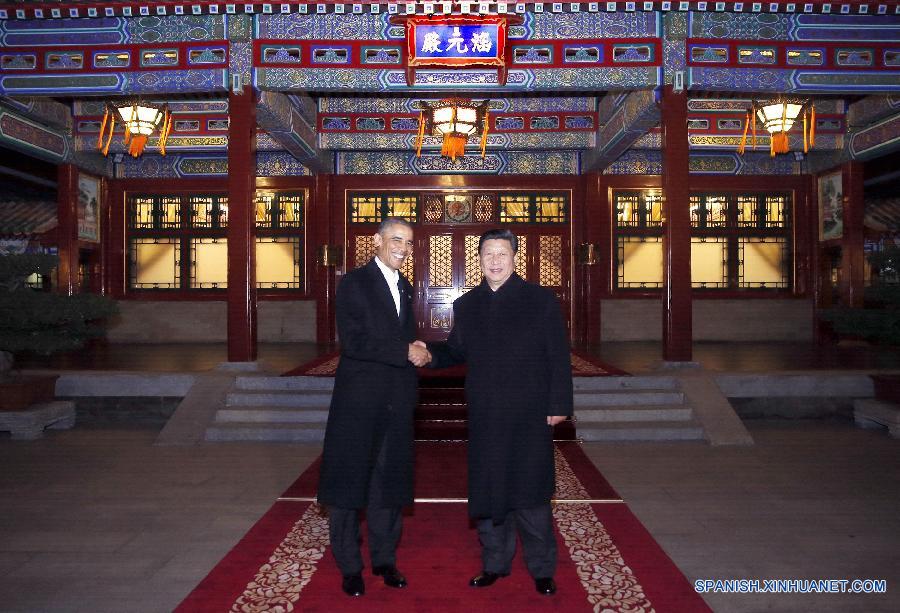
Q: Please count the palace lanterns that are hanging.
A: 3